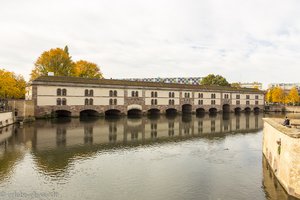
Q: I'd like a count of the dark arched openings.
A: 13